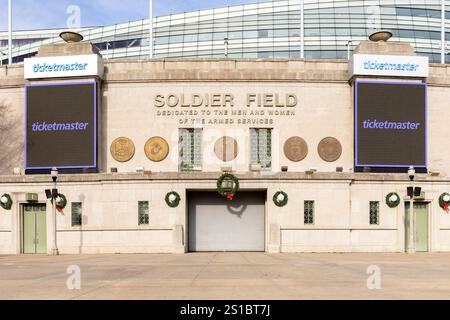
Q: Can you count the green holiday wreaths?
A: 7